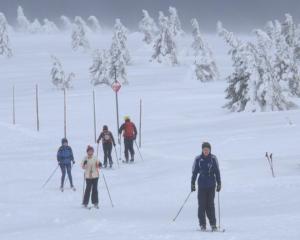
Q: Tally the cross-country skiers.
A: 5